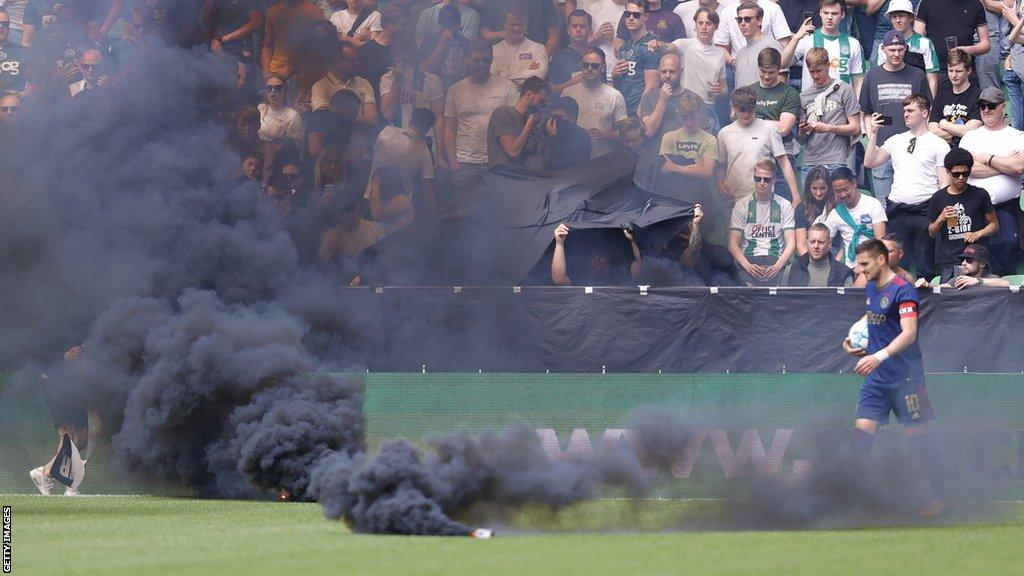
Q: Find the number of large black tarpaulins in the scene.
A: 2